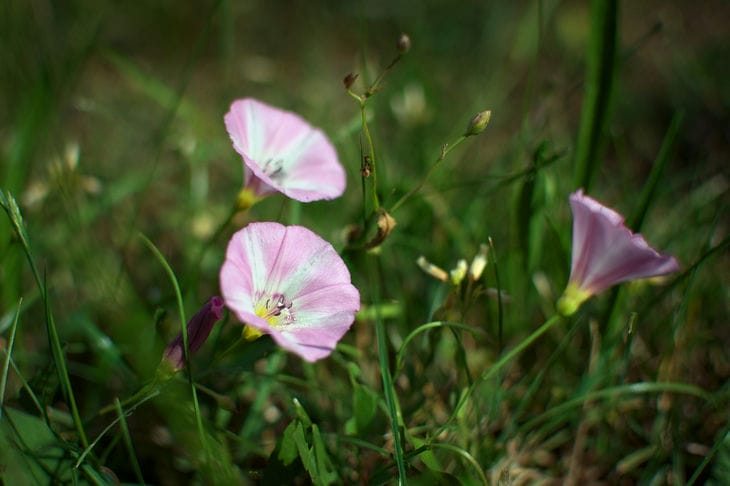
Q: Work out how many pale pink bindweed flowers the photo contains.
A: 3